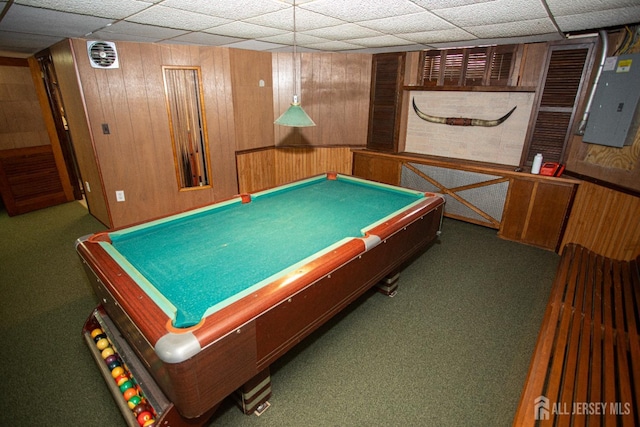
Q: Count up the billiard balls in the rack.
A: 14